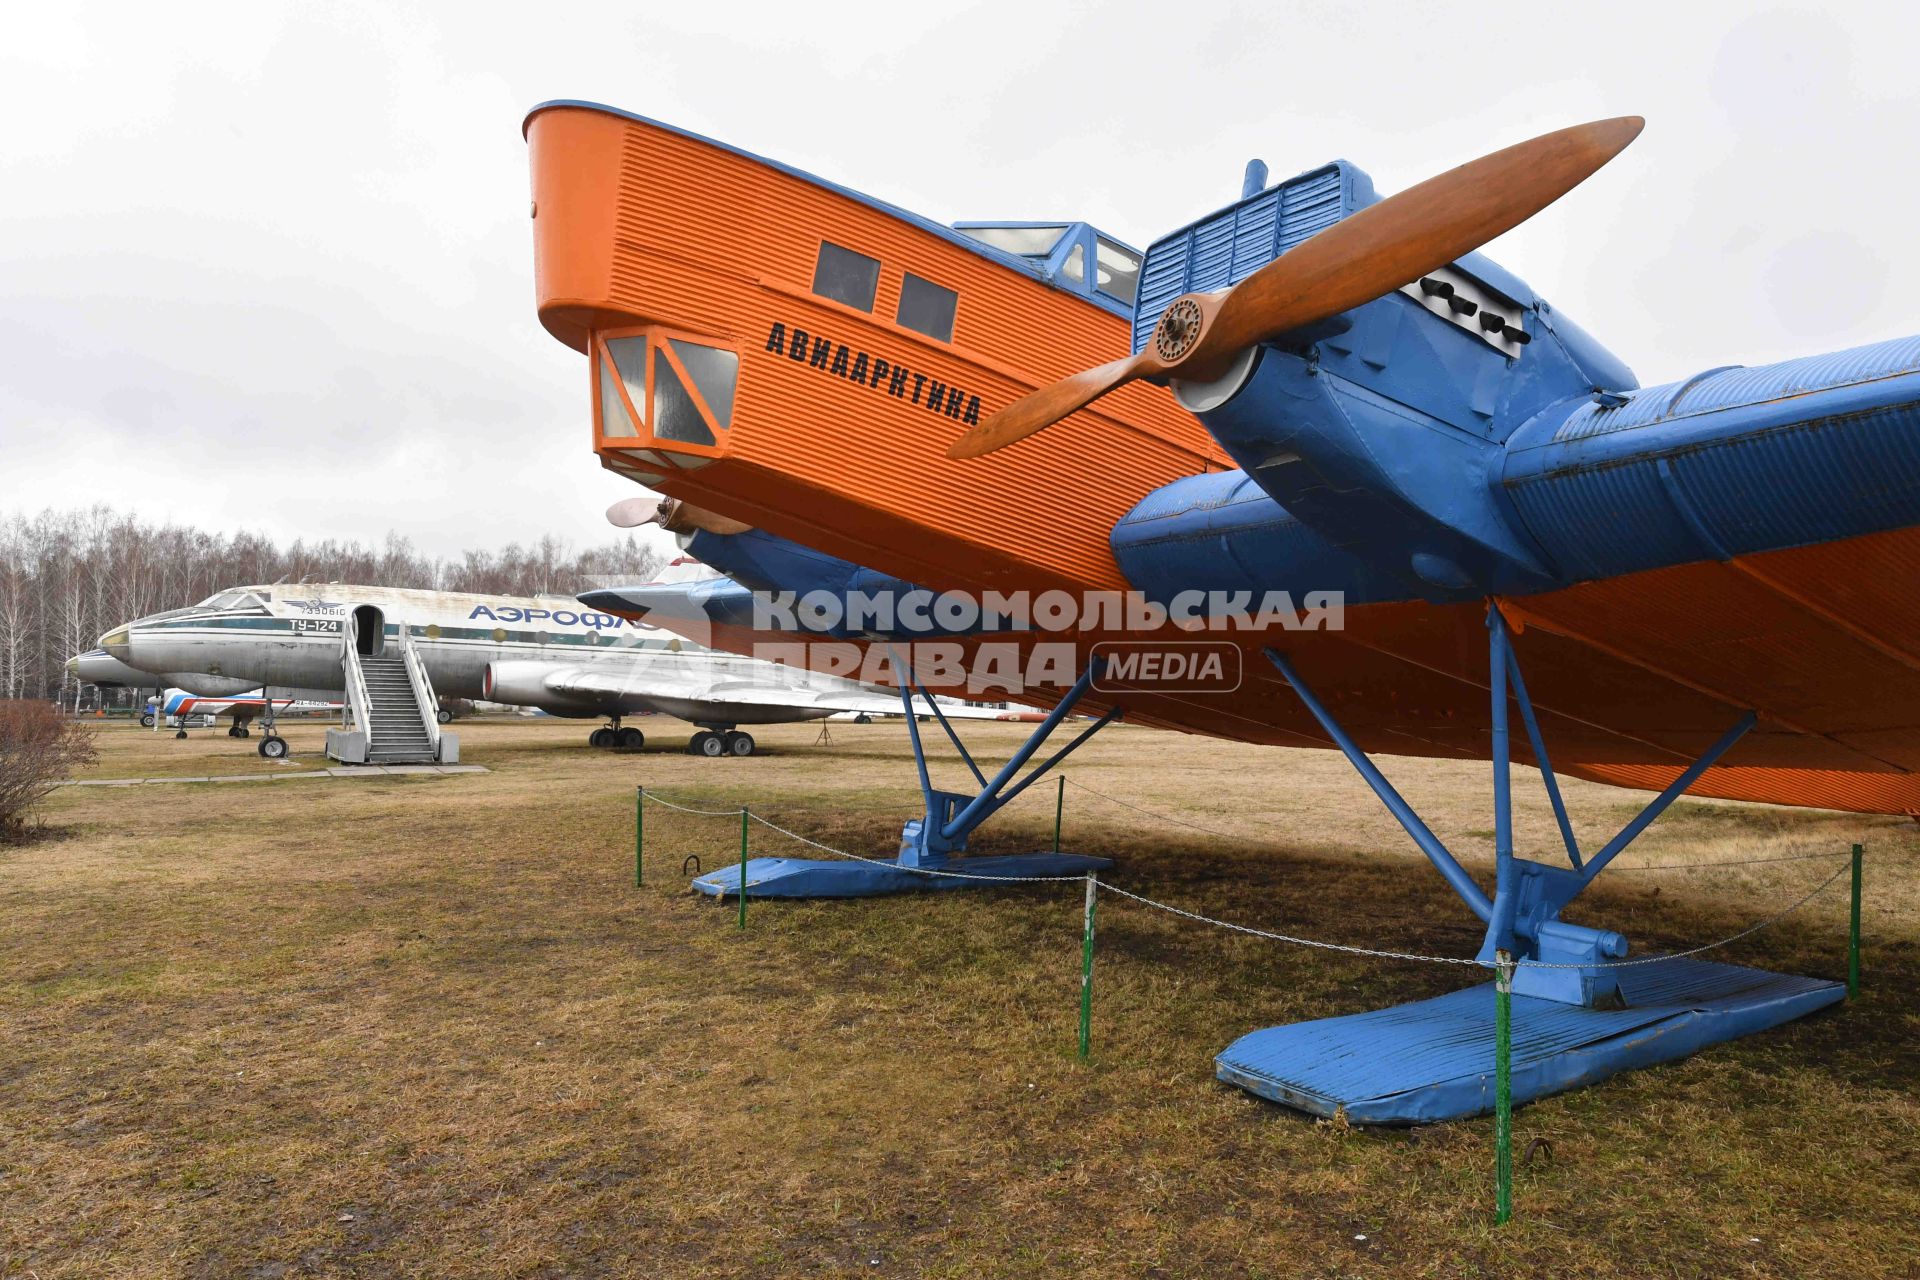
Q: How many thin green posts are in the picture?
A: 6